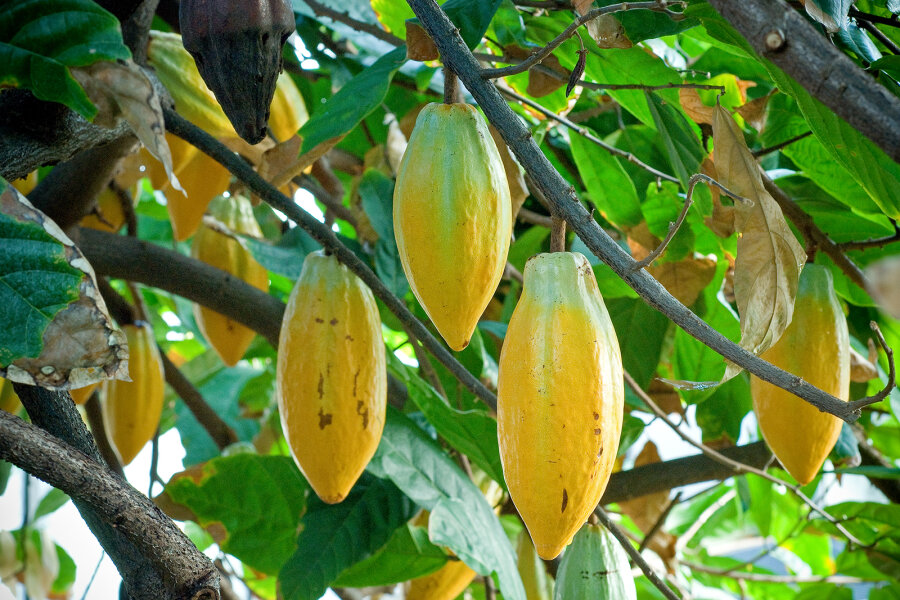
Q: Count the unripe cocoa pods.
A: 1